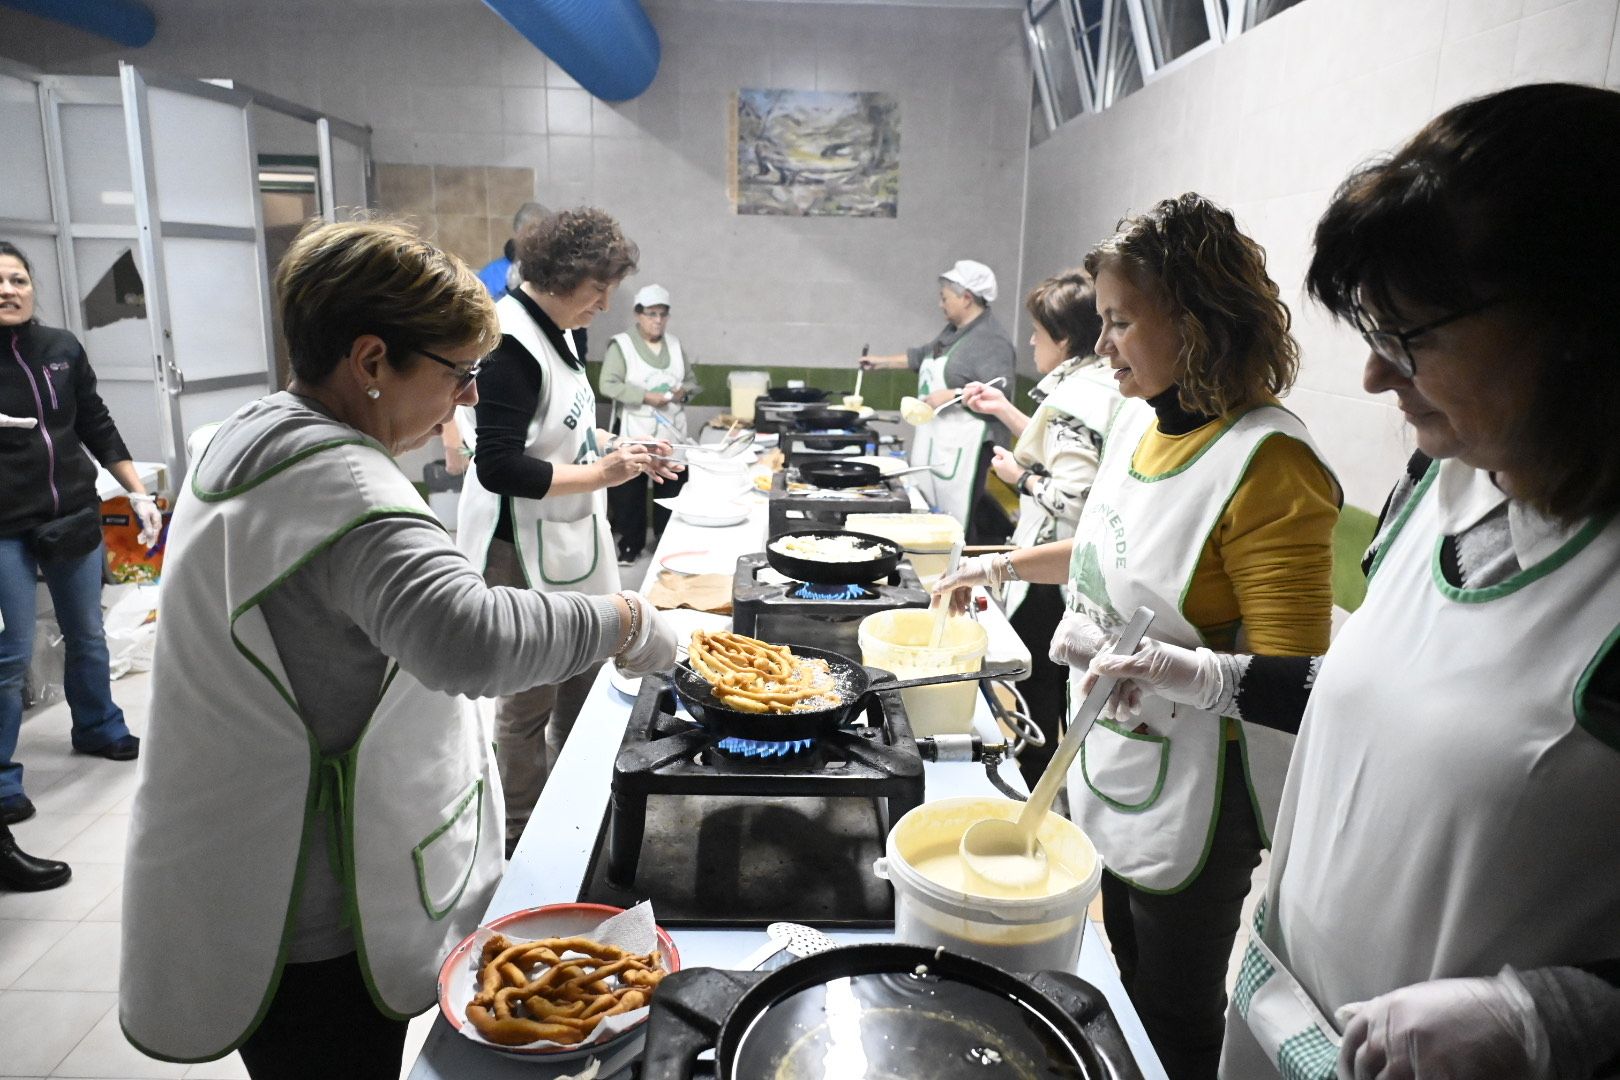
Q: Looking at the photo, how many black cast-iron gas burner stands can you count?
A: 6